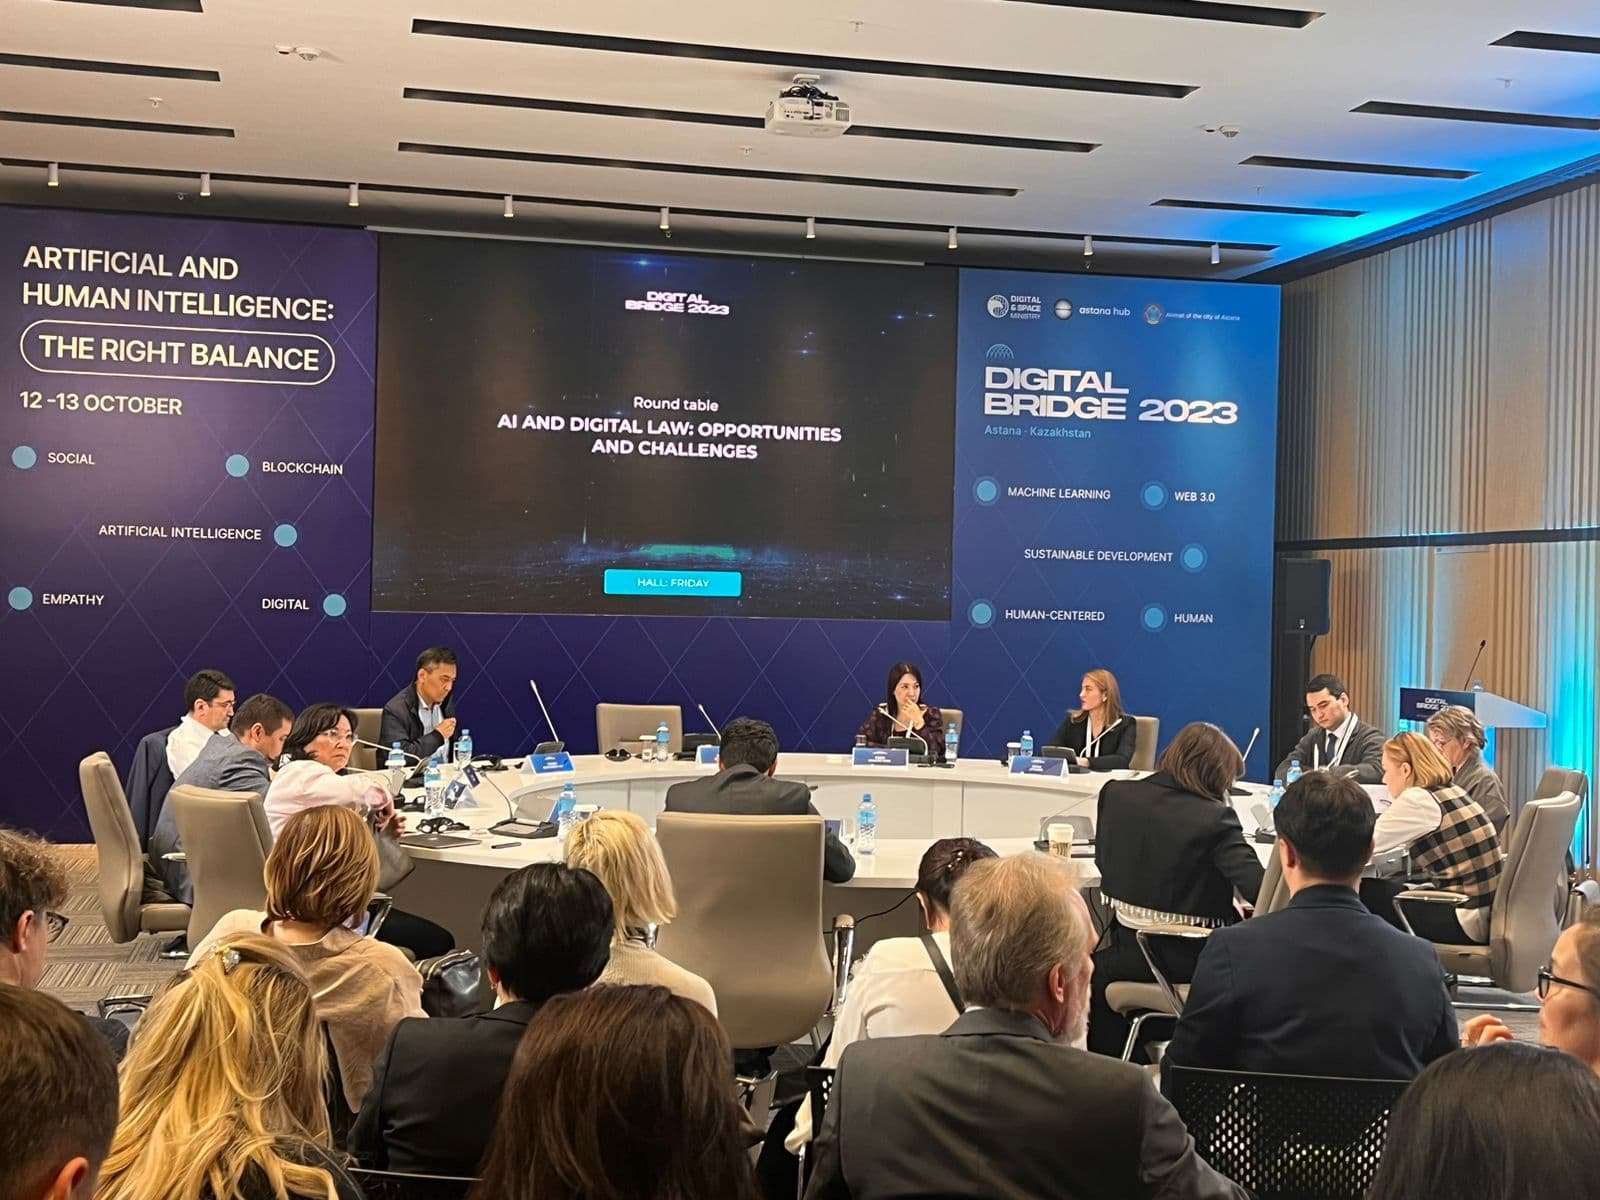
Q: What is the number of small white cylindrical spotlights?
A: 9